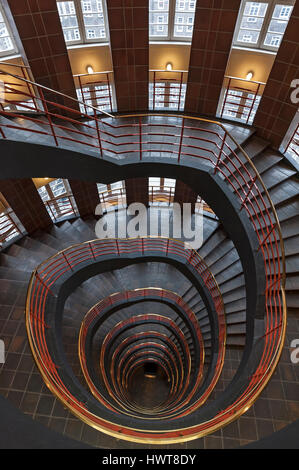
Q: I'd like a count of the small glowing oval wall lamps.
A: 3